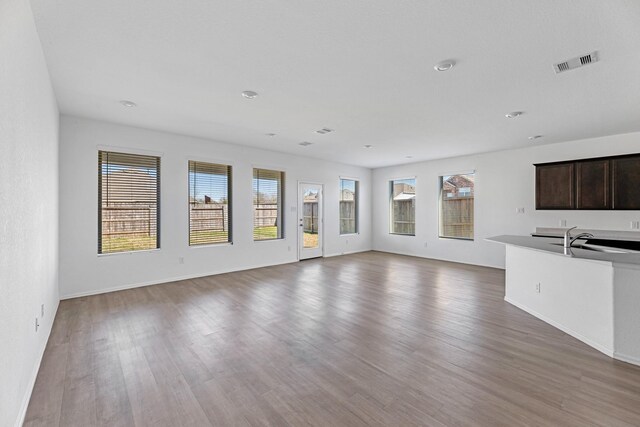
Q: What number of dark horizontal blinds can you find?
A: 3